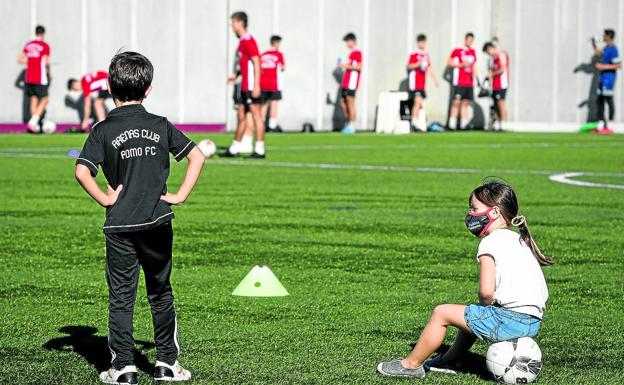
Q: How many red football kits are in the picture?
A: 8